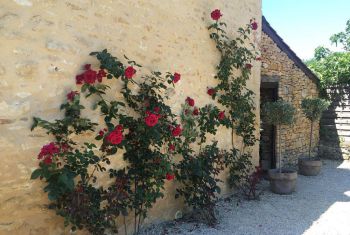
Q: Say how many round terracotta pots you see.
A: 2